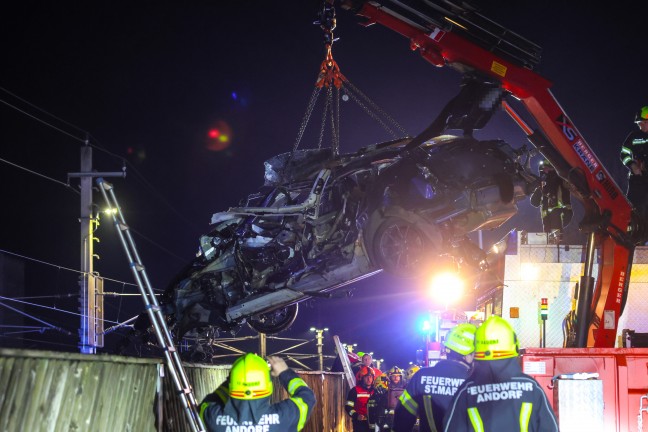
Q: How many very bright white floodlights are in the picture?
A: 1